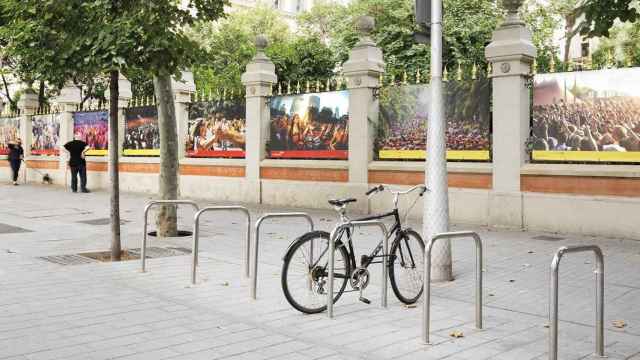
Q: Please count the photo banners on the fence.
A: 8